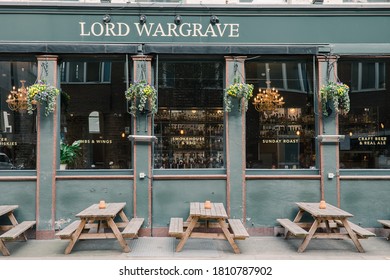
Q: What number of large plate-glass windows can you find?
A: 5